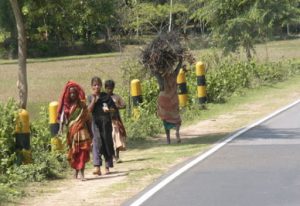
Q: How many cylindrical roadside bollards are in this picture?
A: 5